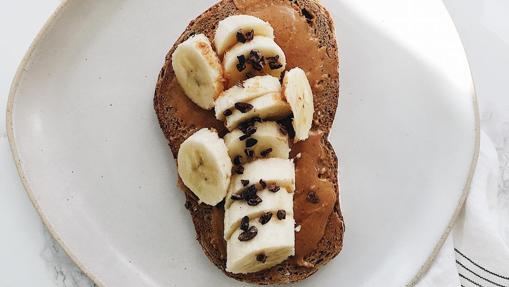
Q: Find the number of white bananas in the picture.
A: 11